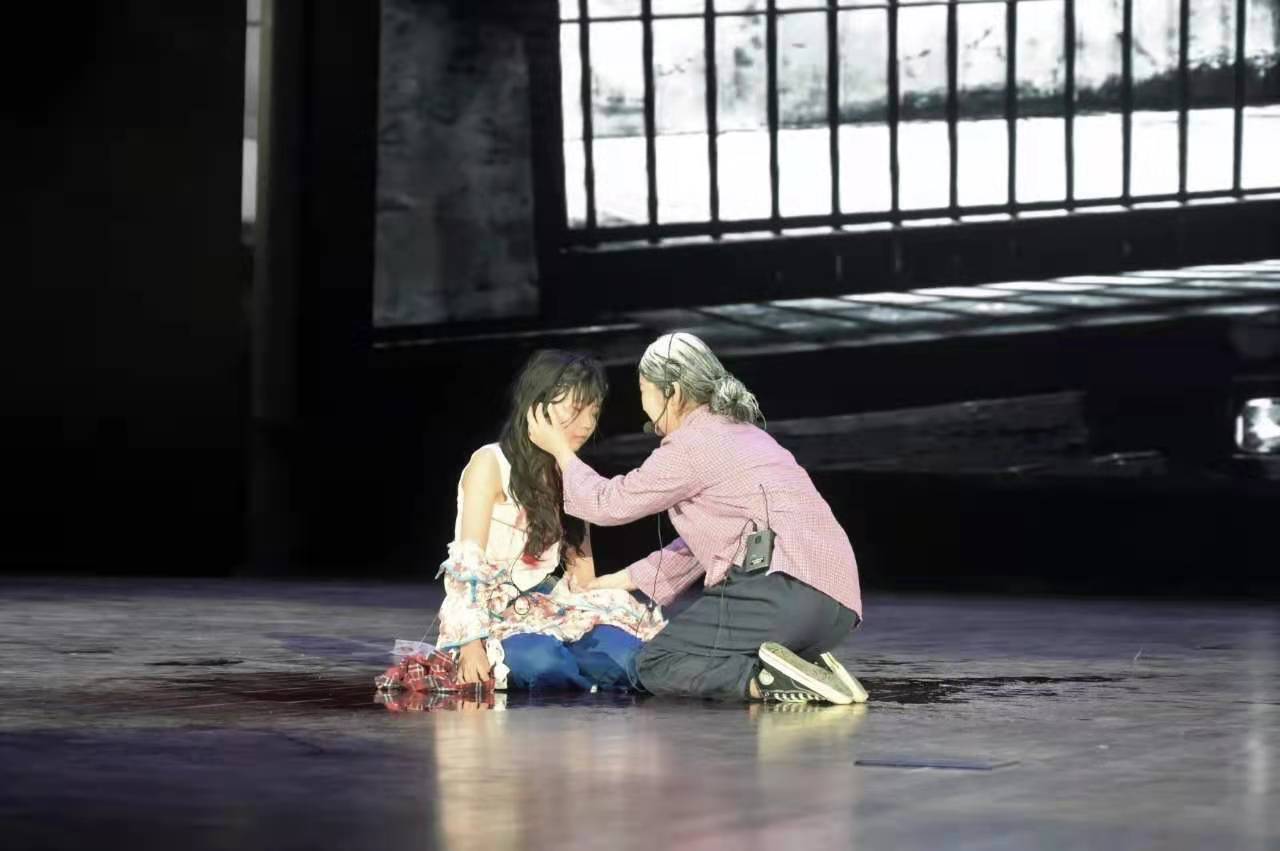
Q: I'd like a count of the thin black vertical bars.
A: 12